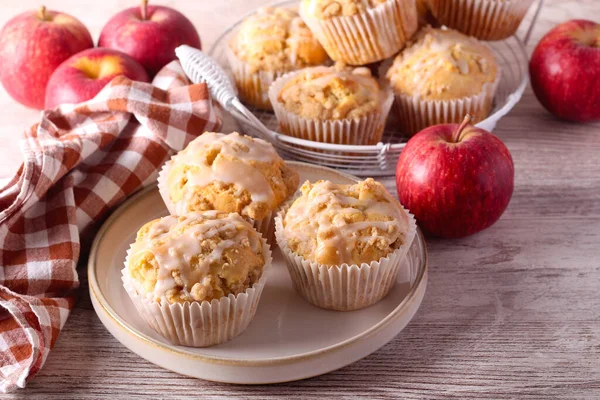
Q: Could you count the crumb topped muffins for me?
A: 8